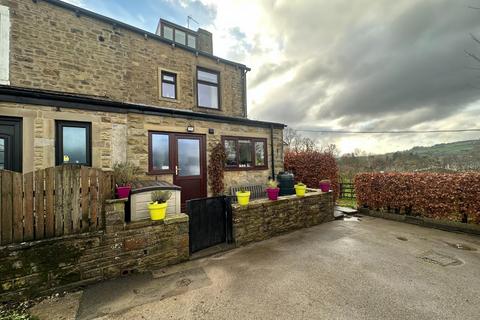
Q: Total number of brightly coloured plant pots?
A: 6